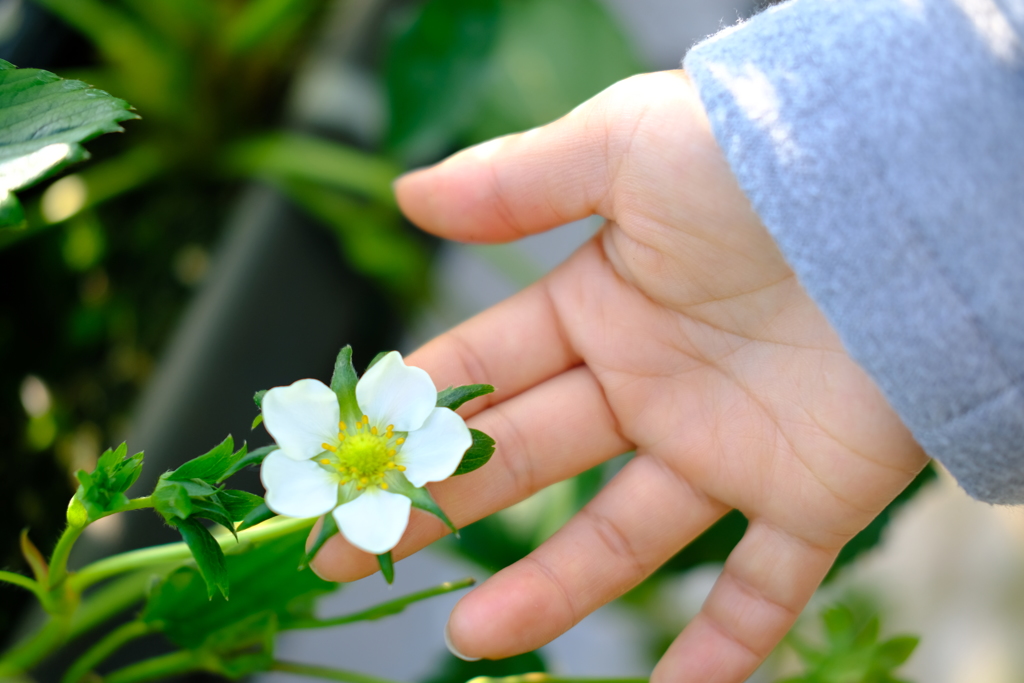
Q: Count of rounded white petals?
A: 5